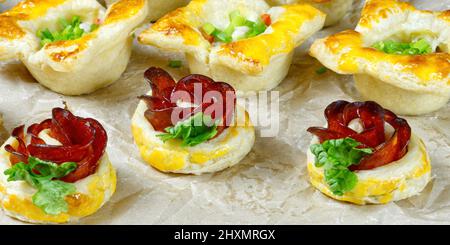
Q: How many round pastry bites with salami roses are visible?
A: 3